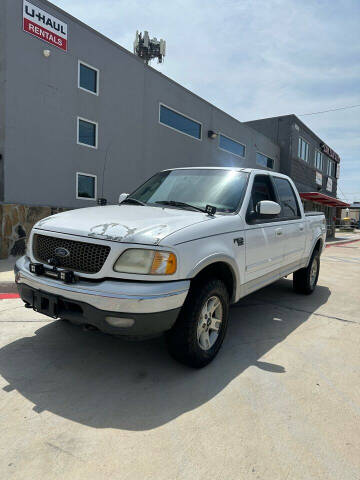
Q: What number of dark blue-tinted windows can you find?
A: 6